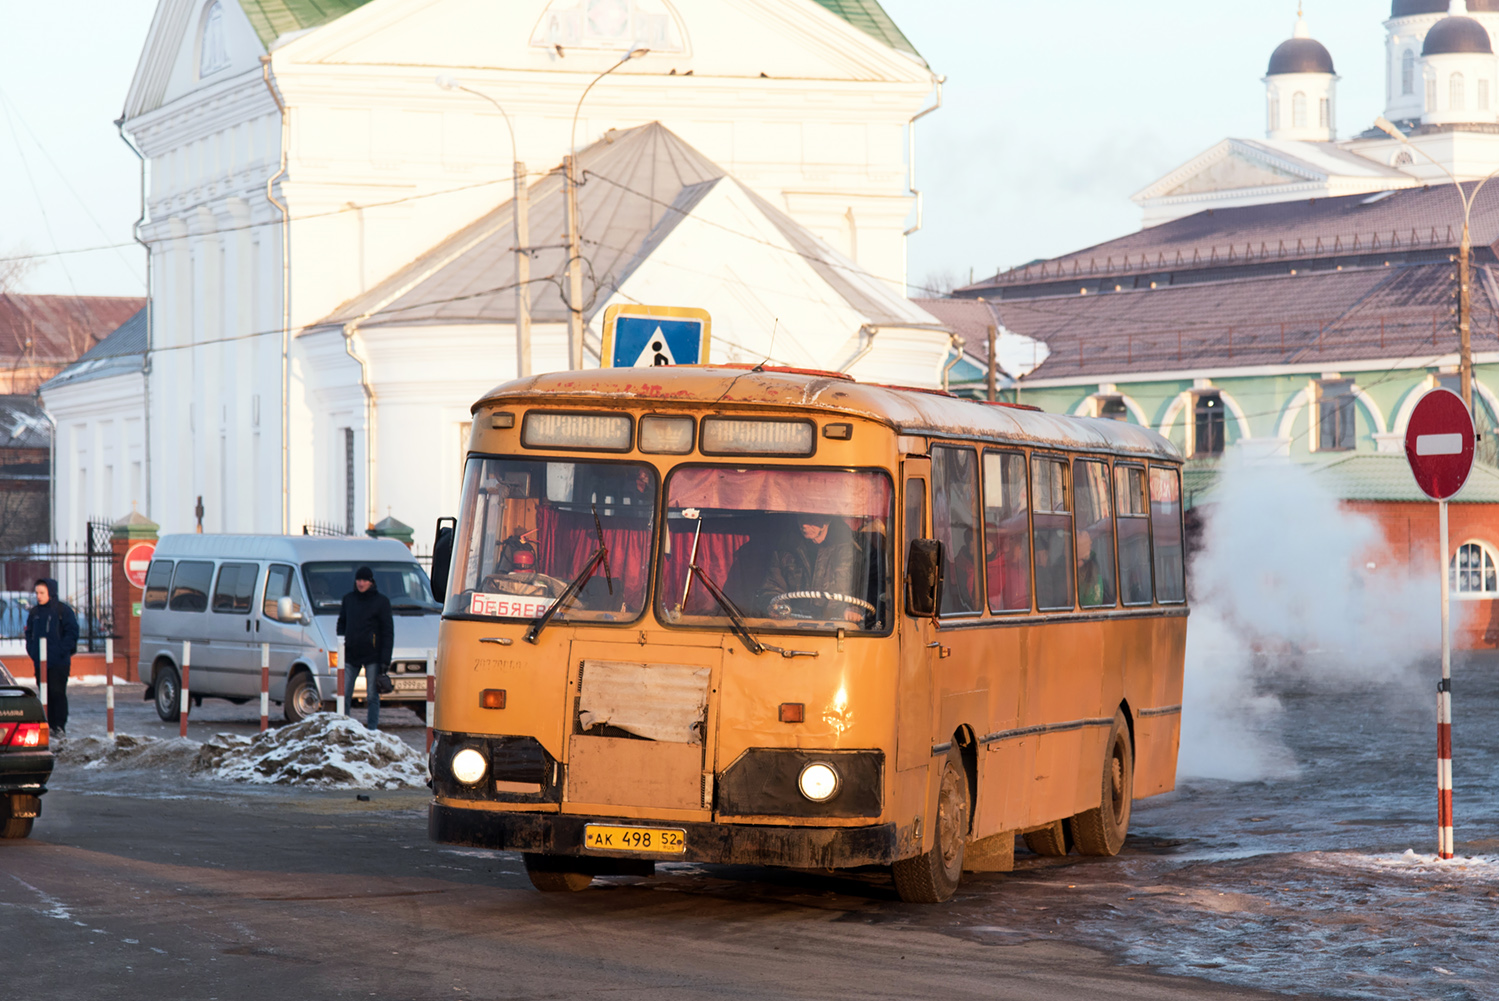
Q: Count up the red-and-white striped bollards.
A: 6